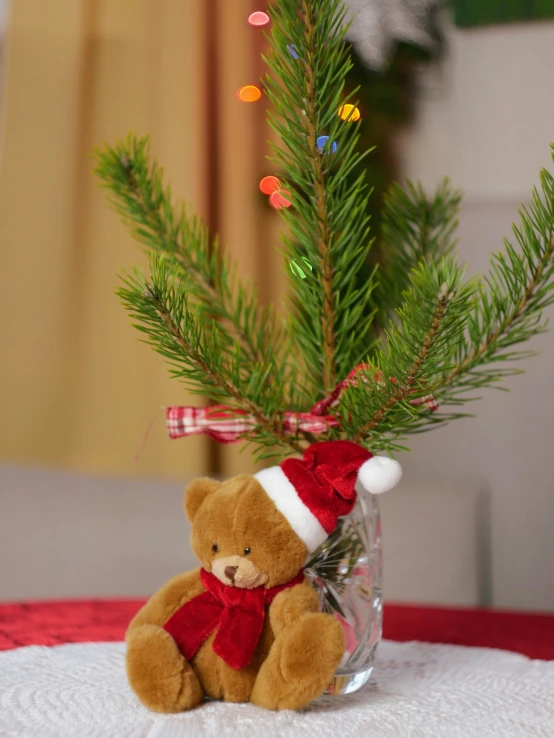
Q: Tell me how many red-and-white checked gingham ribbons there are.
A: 1